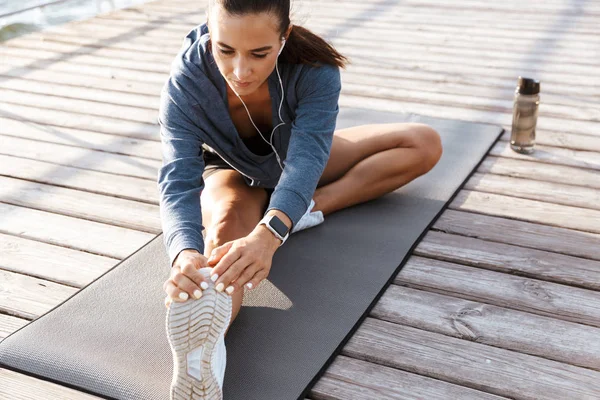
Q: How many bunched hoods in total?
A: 1